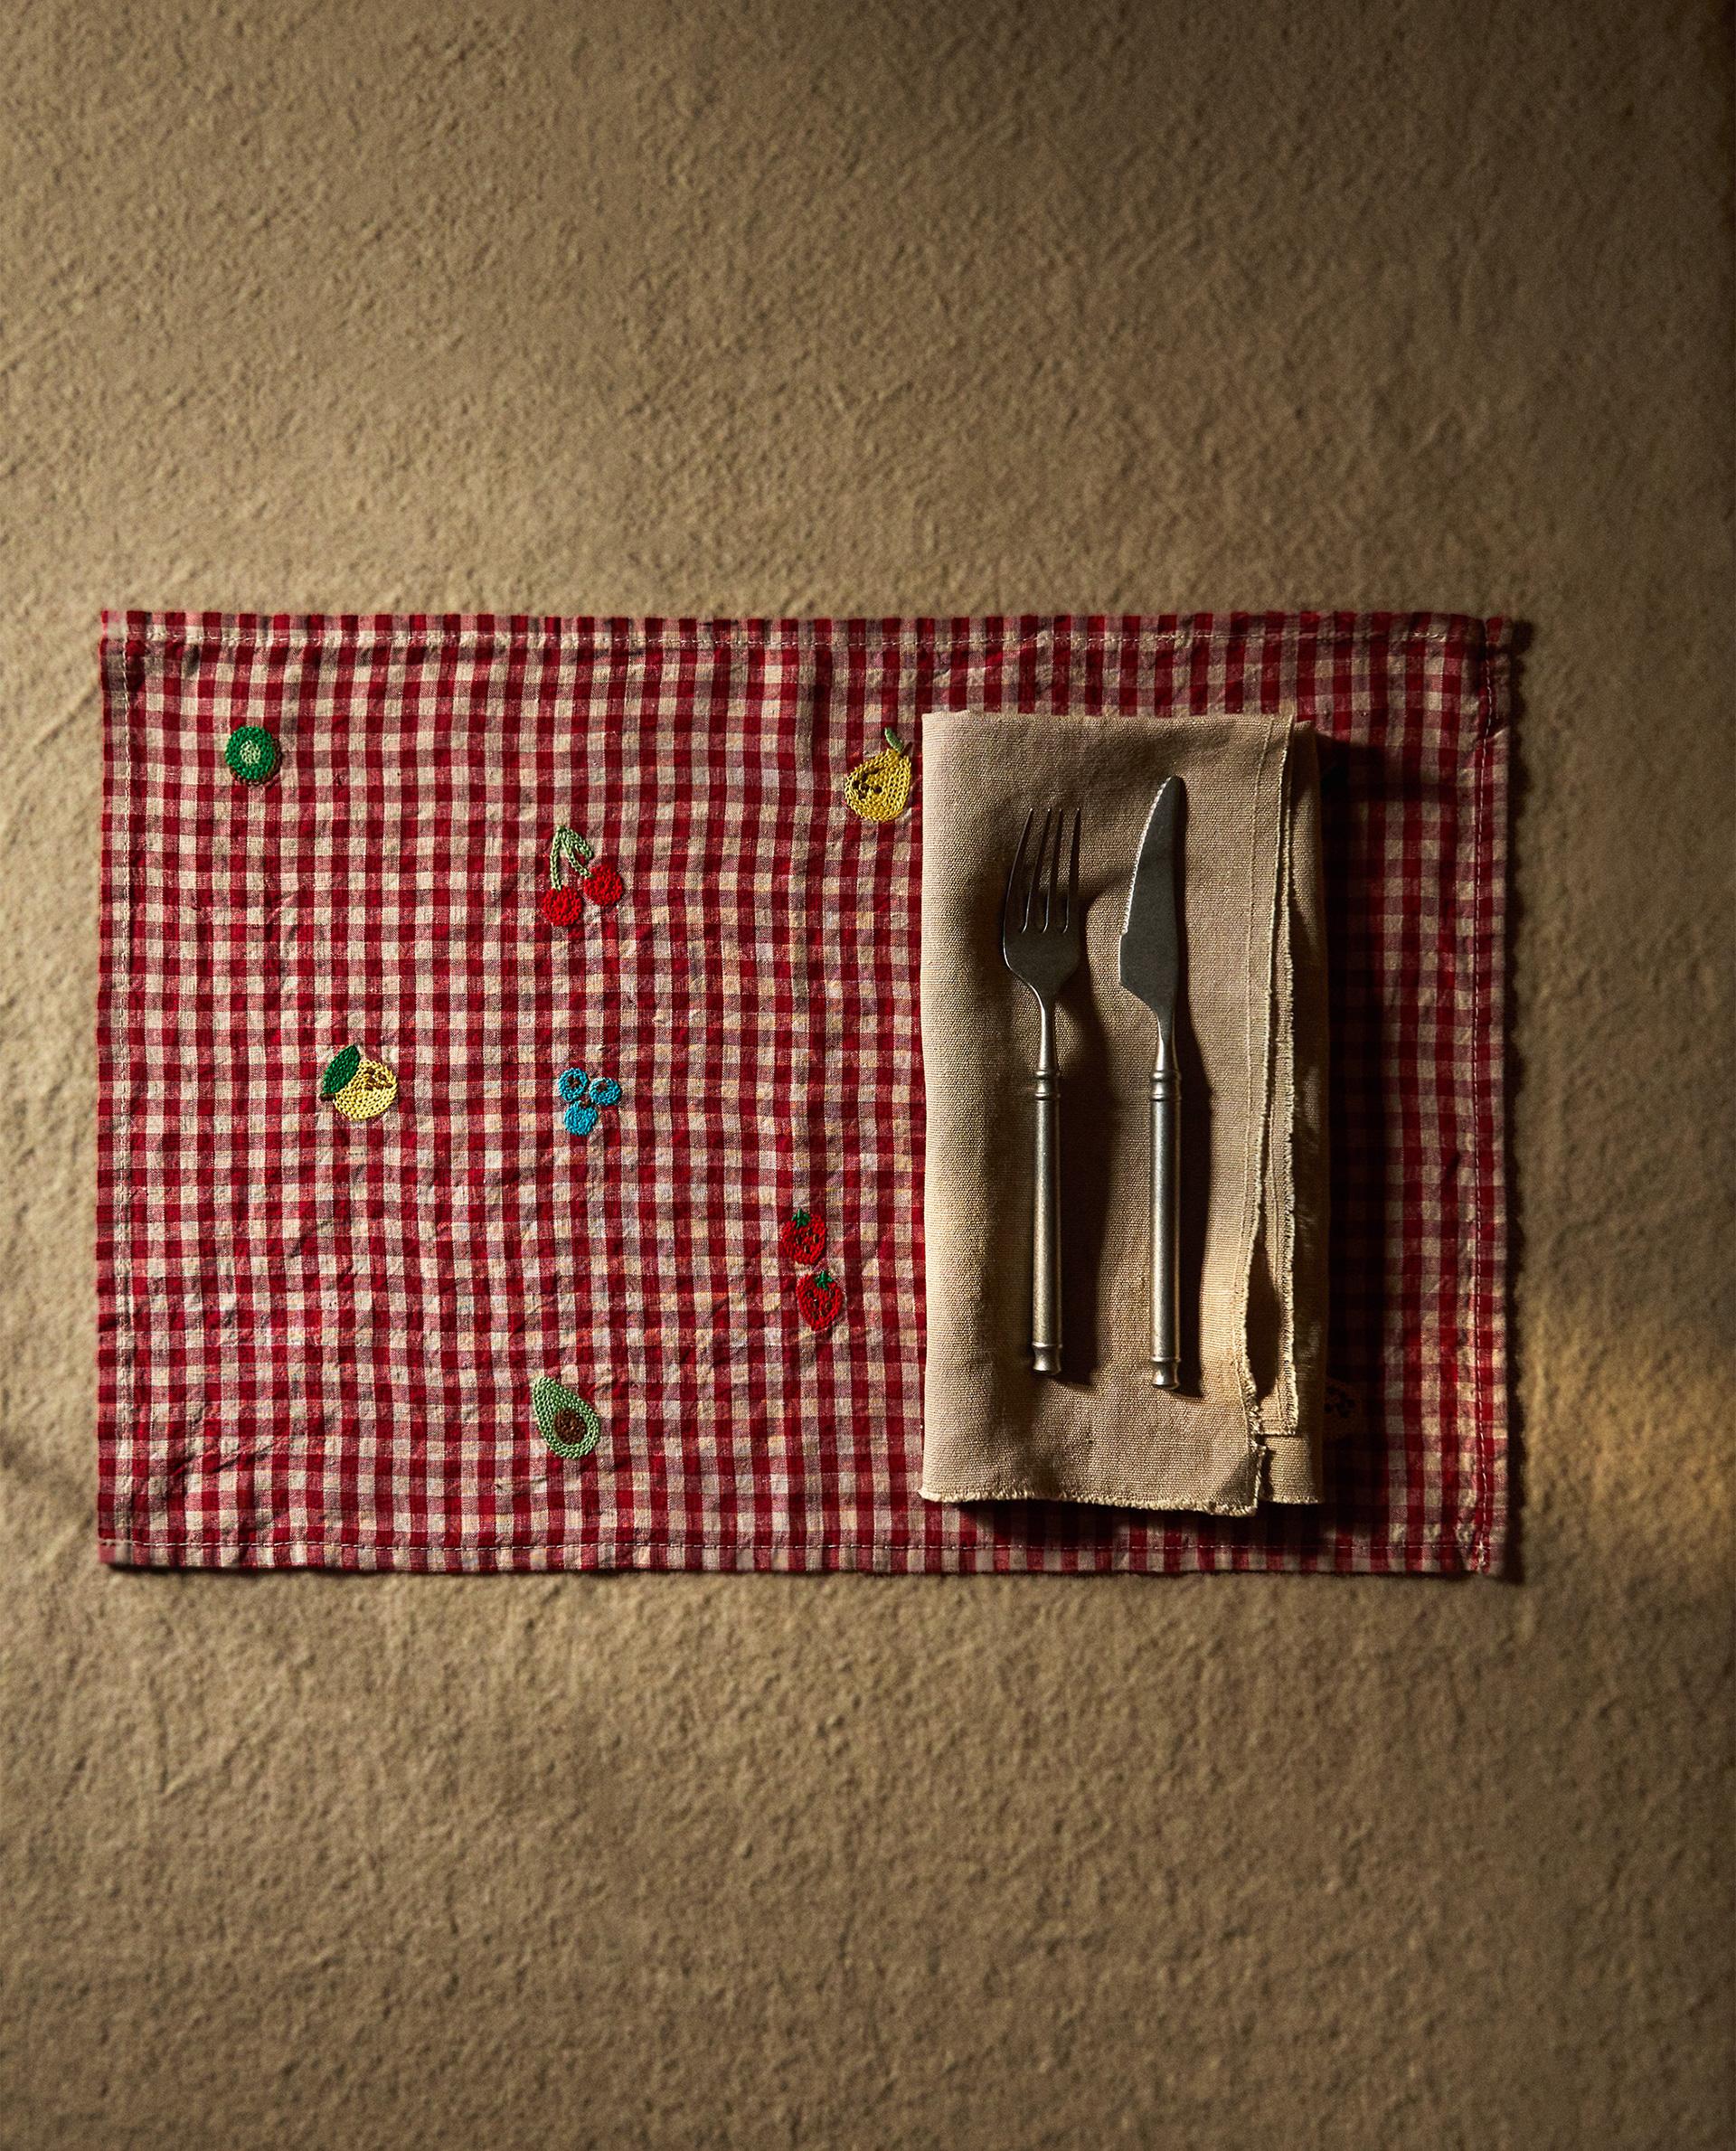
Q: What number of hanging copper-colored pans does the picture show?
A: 0